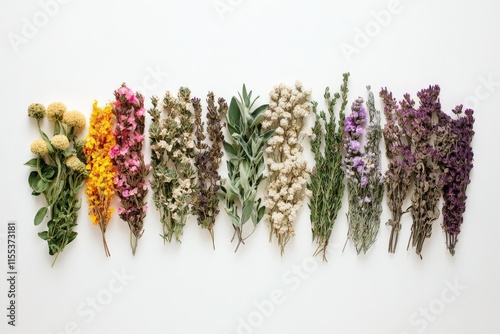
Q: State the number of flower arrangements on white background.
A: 12